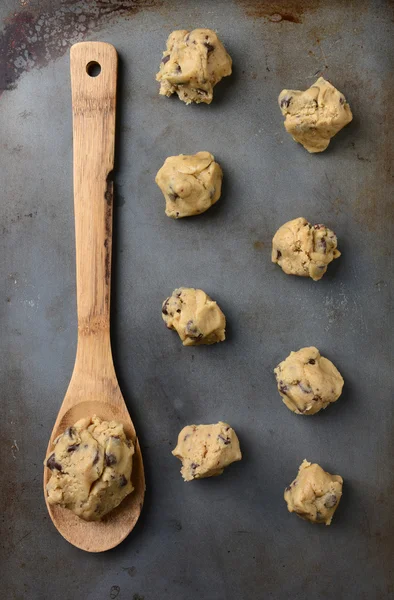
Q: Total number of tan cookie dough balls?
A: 9